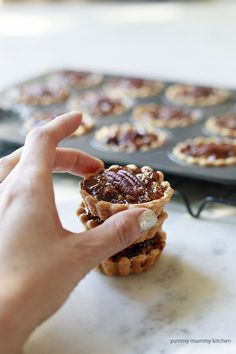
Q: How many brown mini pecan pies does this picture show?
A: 13